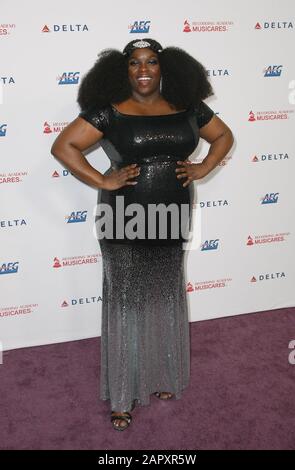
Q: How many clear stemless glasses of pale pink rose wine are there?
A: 0